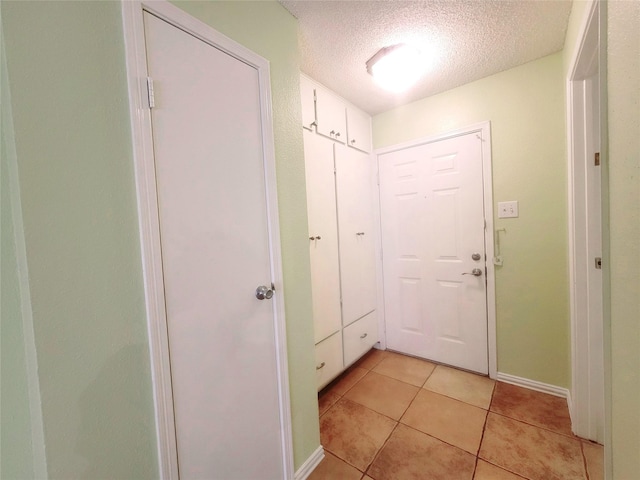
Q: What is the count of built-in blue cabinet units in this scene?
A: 0